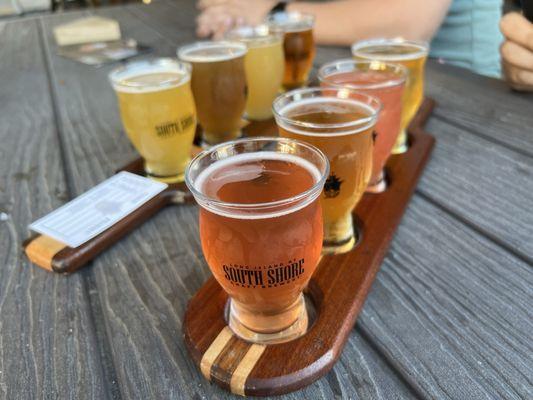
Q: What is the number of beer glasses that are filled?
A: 8